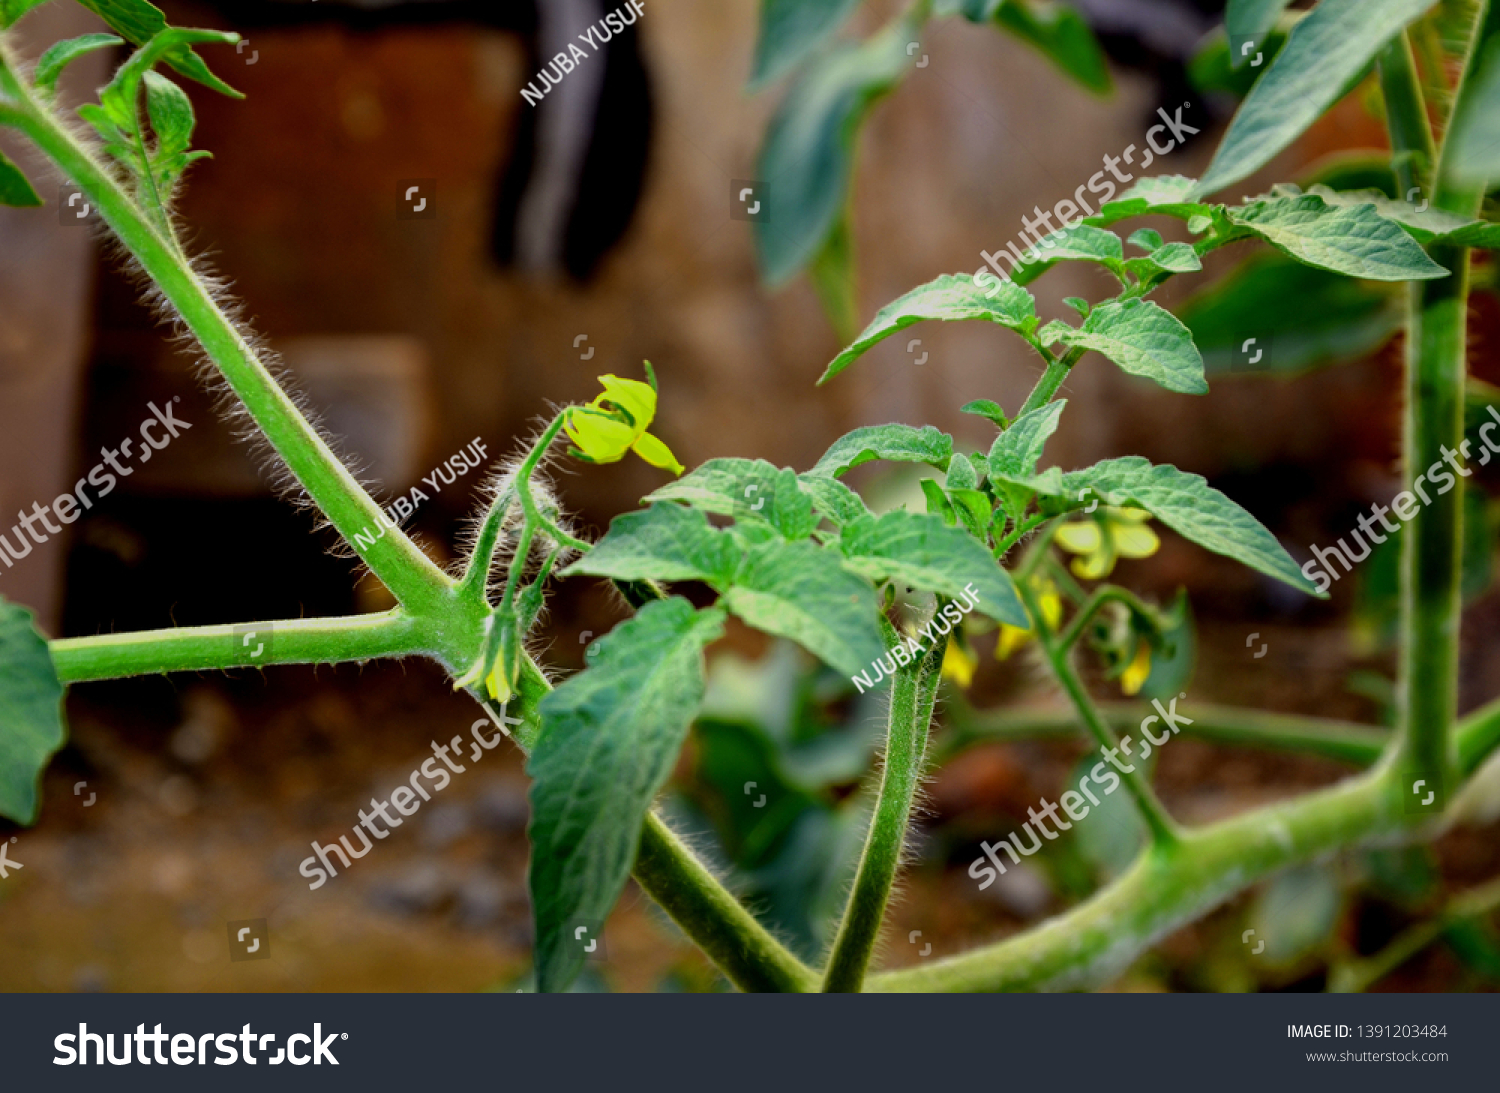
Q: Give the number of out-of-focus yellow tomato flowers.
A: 4